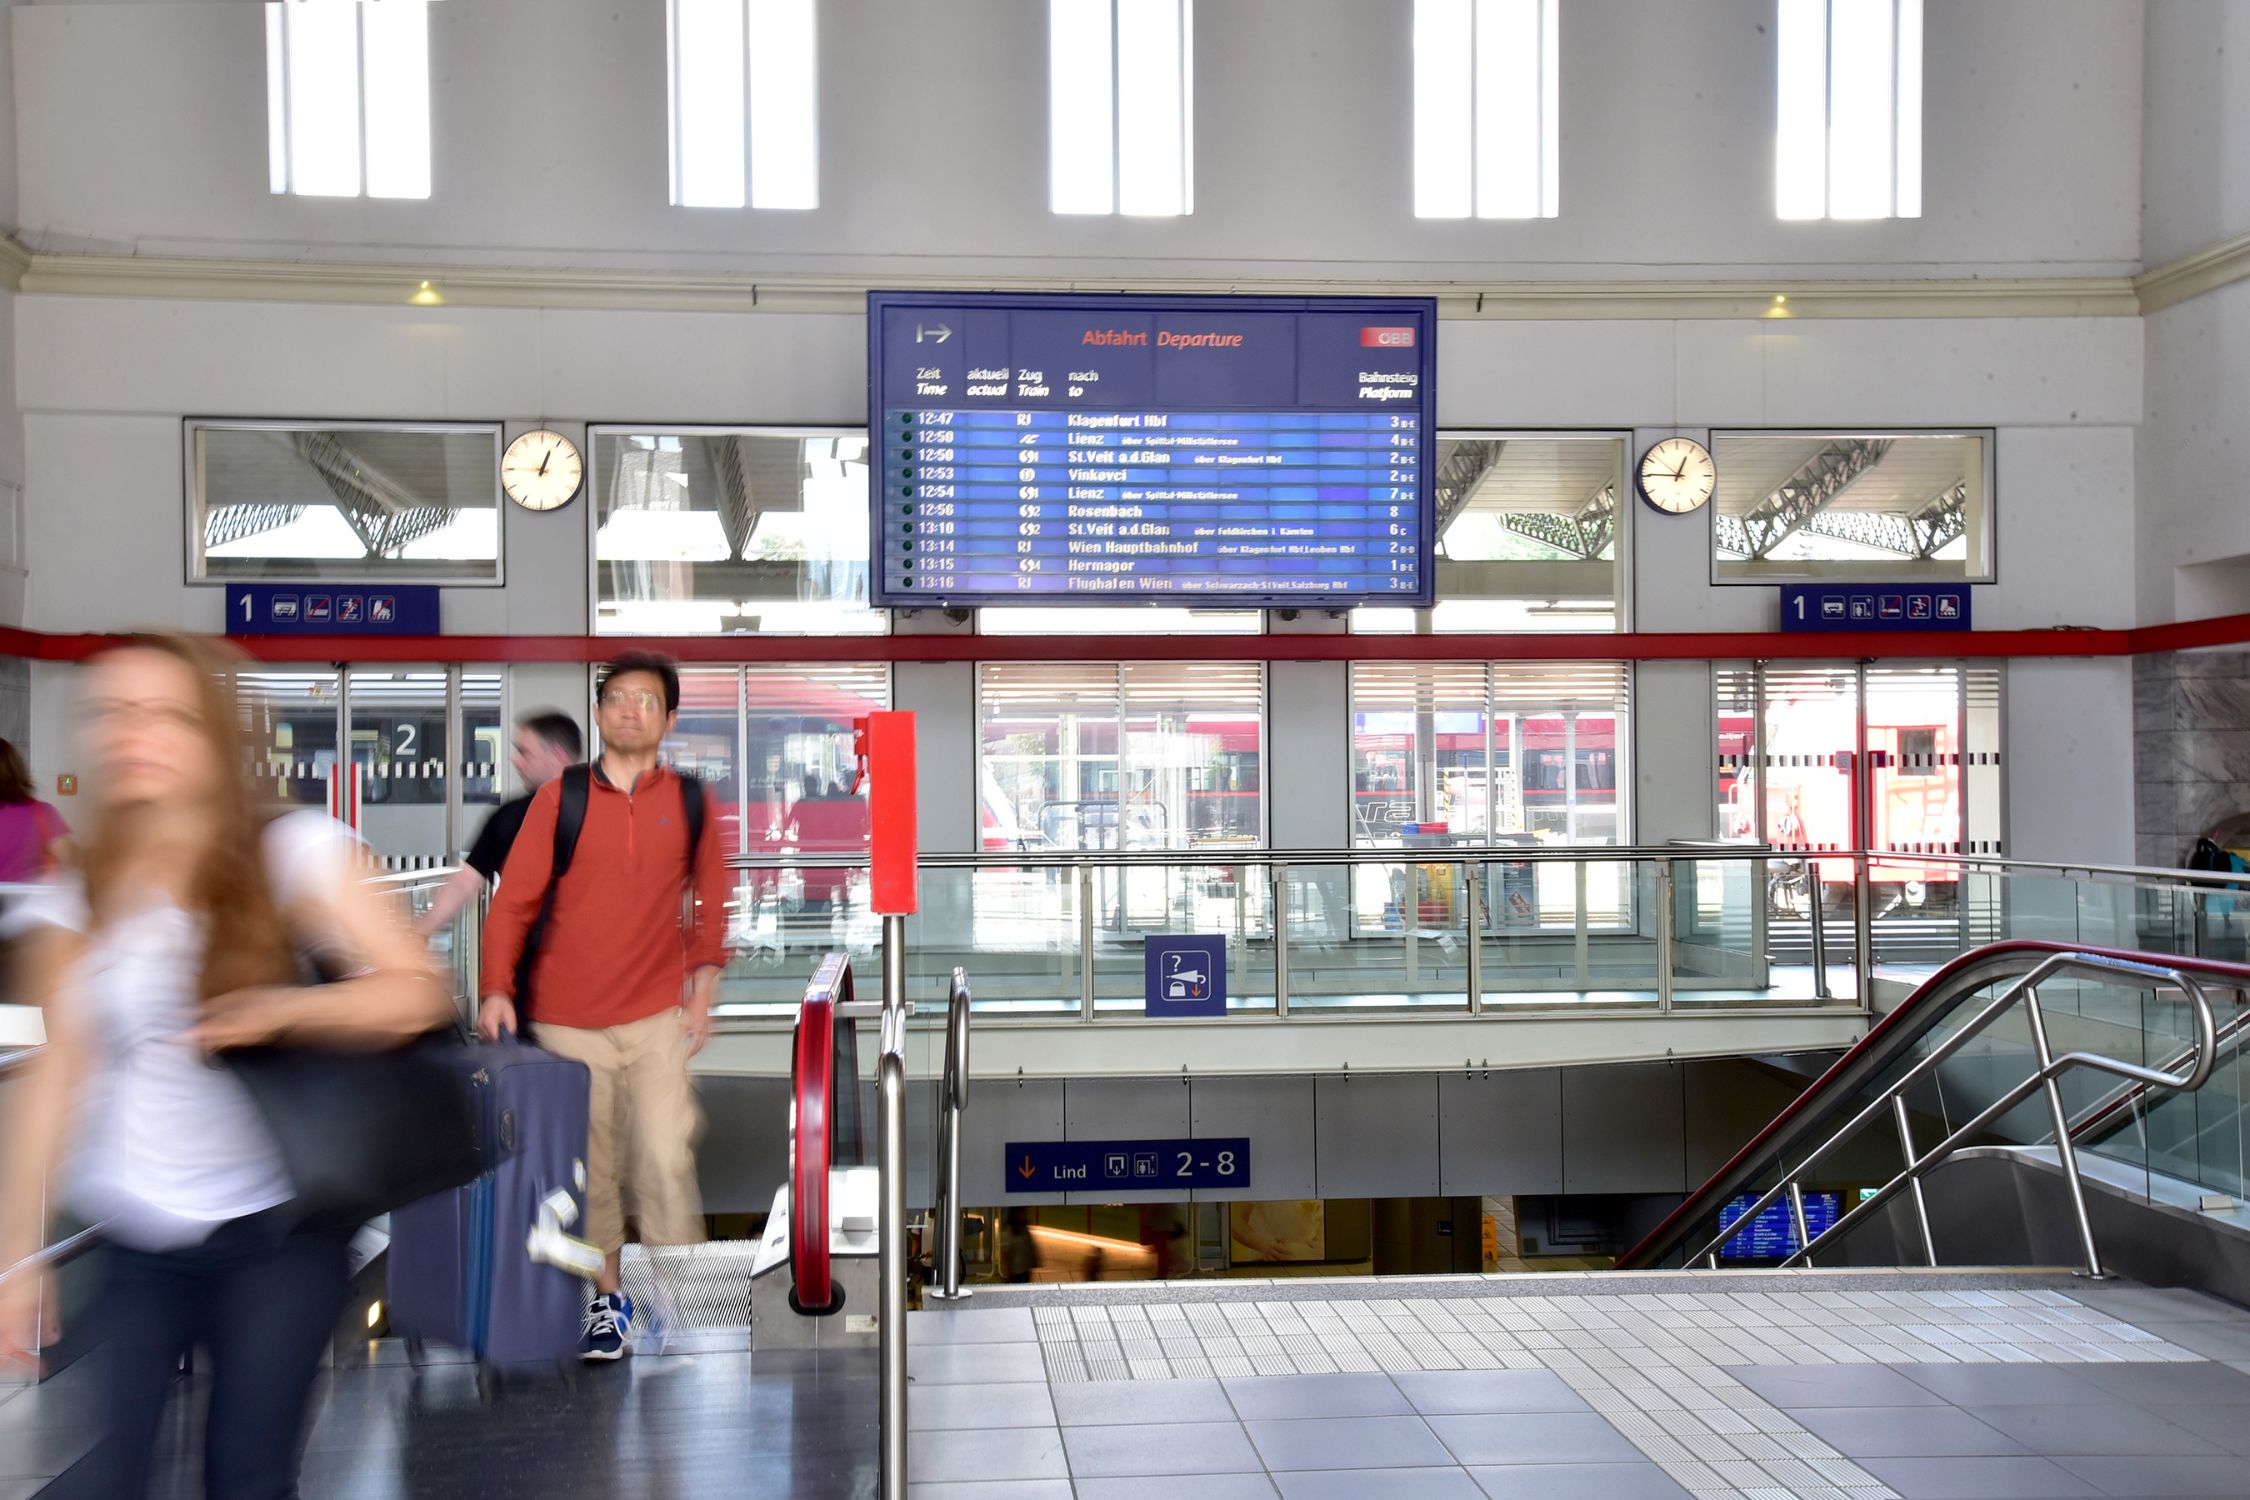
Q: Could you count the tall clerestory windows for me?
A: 5